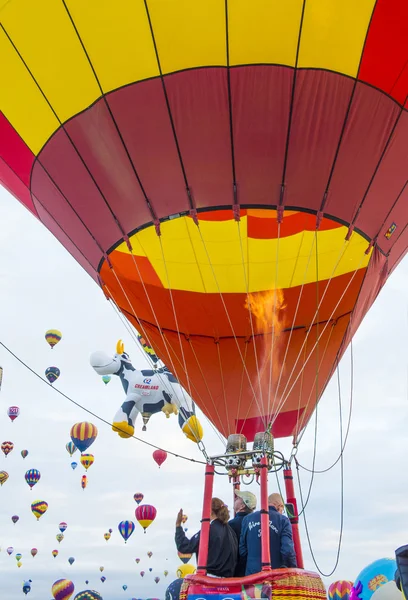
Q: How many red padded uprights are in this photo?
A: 4